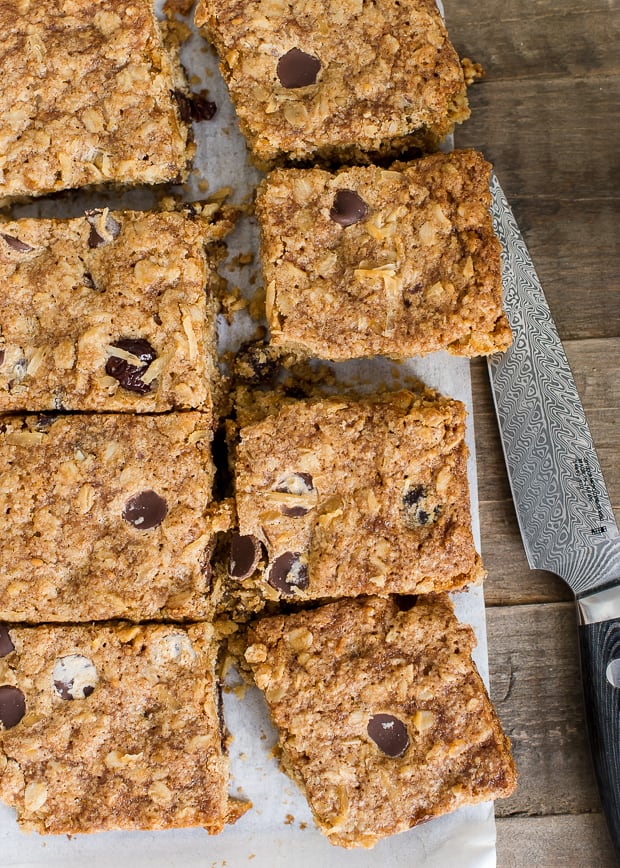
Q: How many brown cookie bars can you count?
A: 8